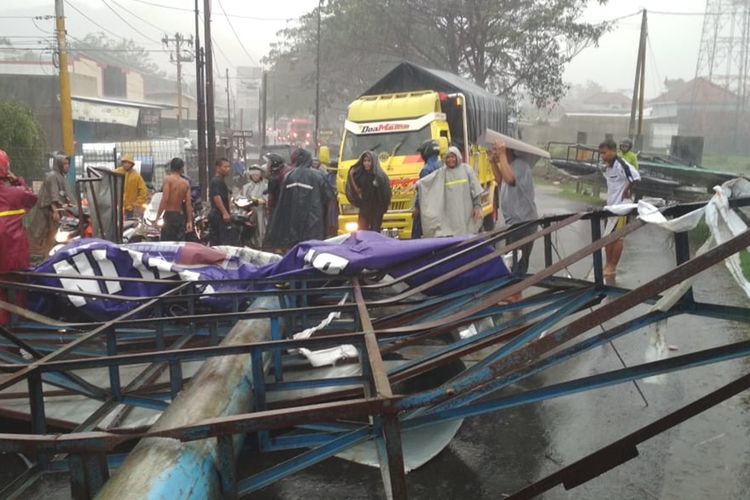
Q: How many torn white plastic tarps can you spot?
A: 2